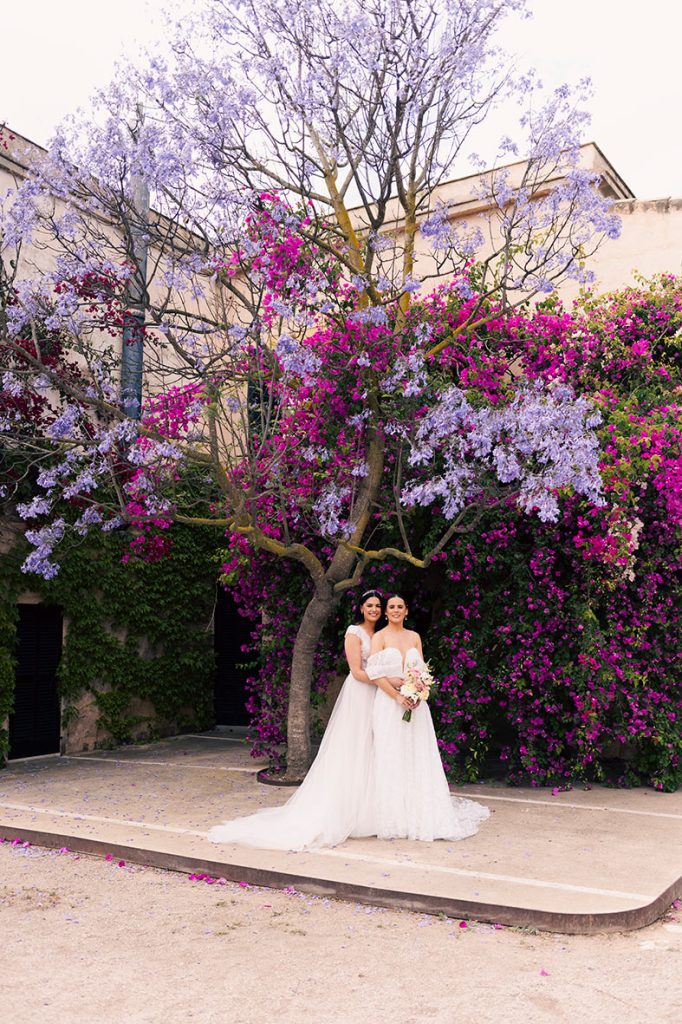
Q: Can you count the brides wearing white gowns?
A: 2